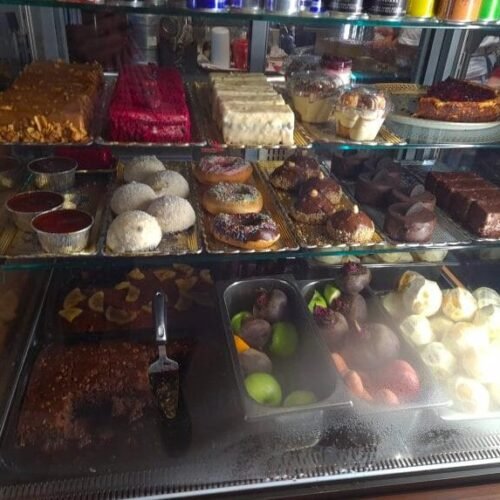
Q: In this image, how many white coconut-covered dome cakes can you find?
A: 5